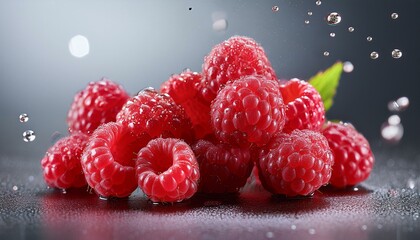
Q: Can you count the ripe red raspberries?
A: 12